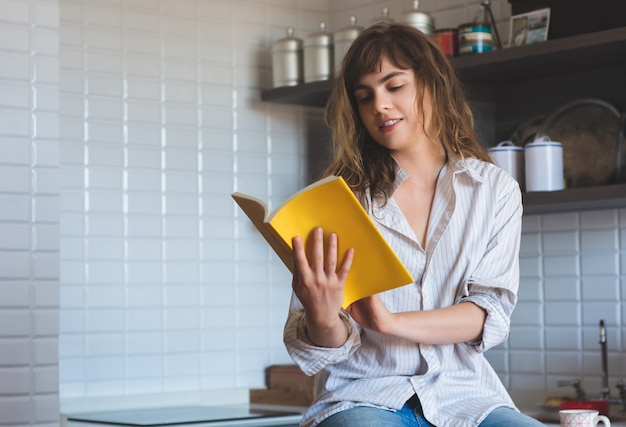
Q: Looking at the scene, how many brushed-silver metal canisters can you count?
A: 5